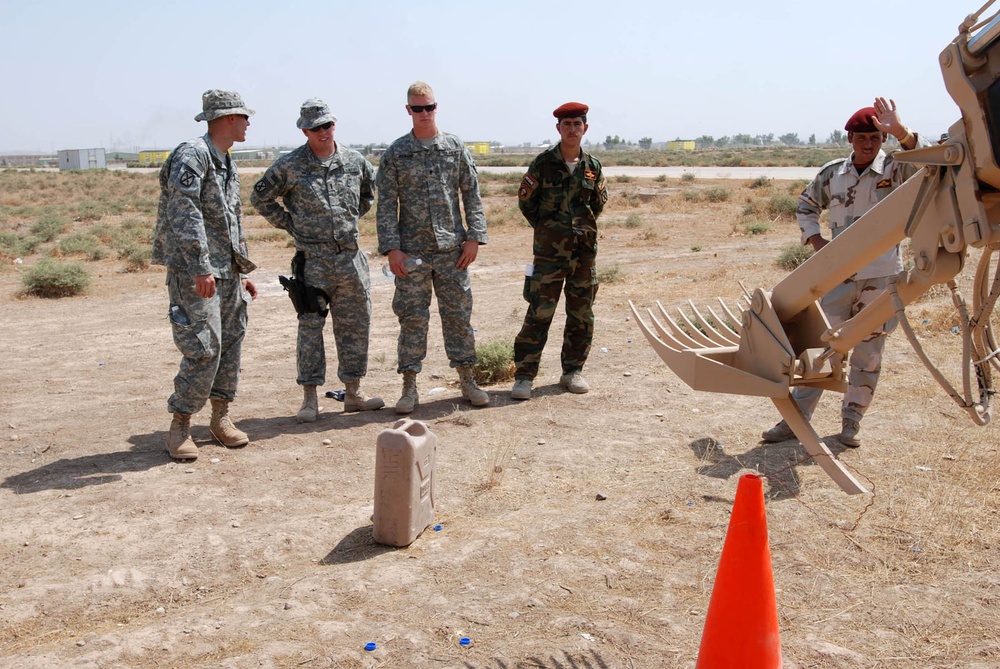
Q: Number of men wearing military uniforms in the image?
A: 5